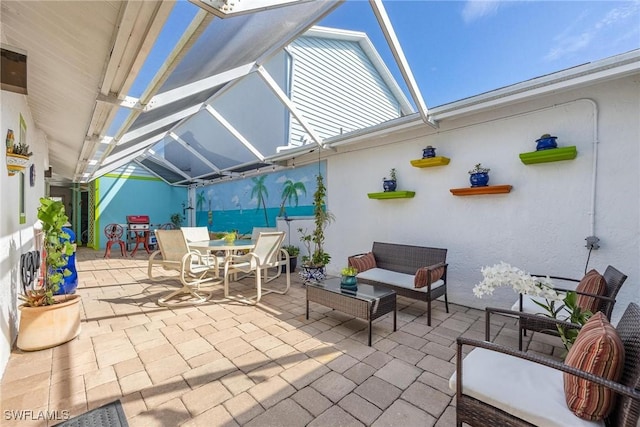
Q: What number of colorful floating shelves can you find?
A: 4